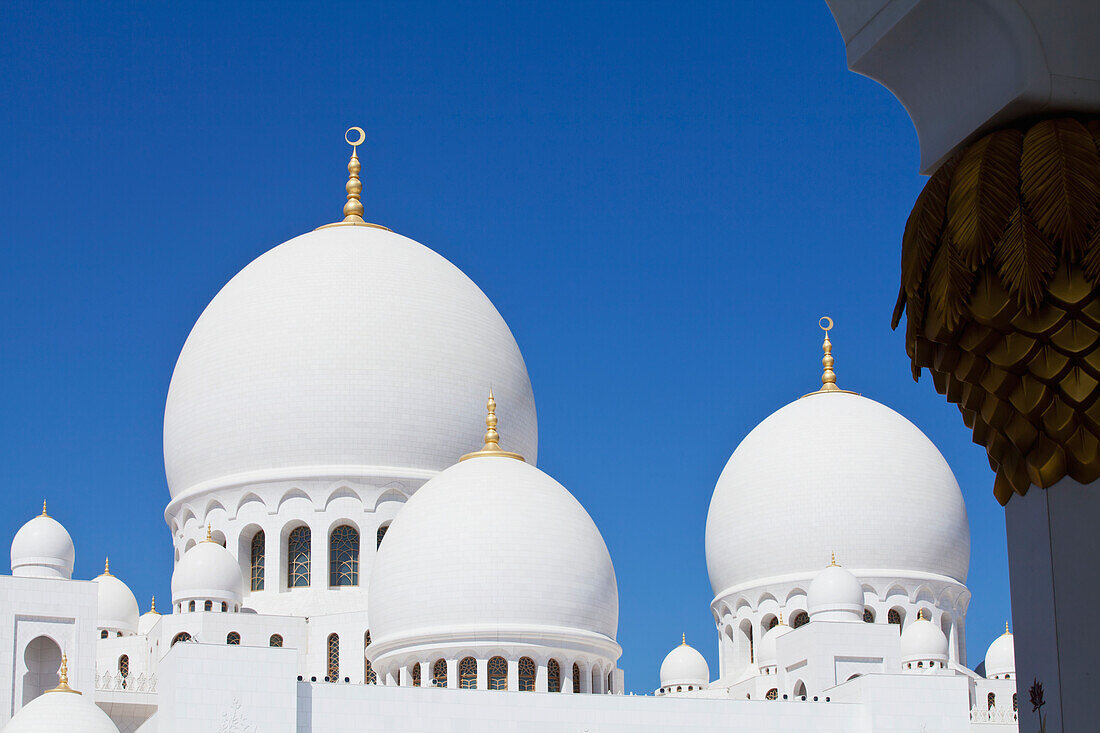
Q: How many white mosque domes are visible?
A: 13